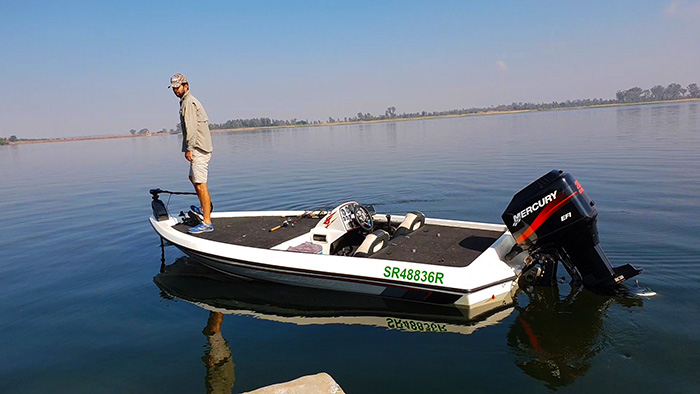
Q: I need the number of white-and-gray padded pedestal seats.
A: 2